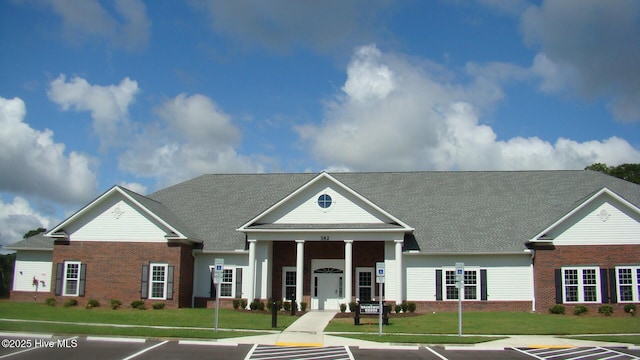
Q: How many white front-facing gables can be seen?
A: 3